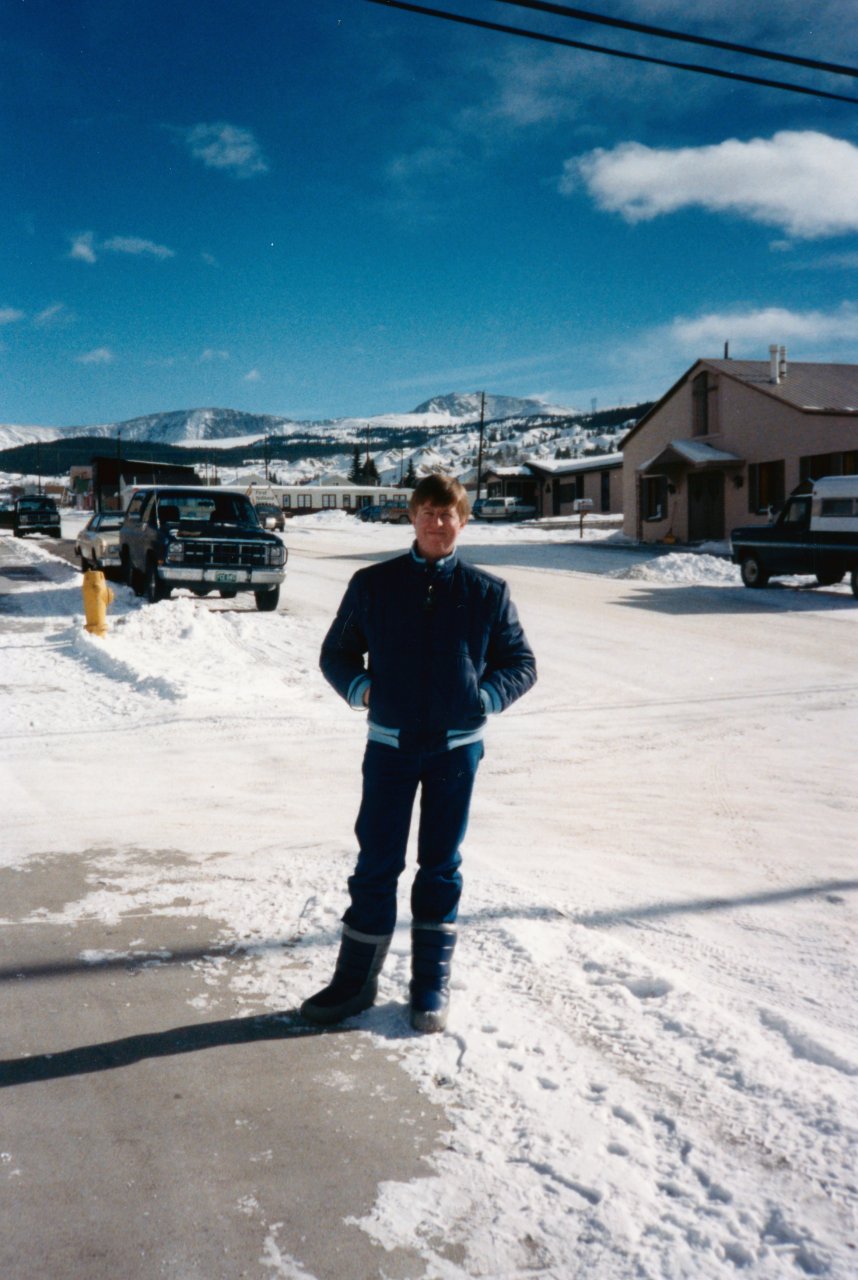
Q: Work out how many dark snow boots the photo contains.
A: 2